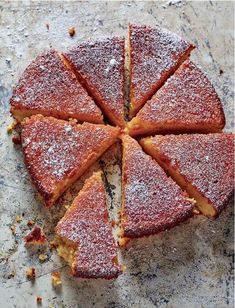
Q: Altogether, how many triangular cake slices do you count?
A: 8